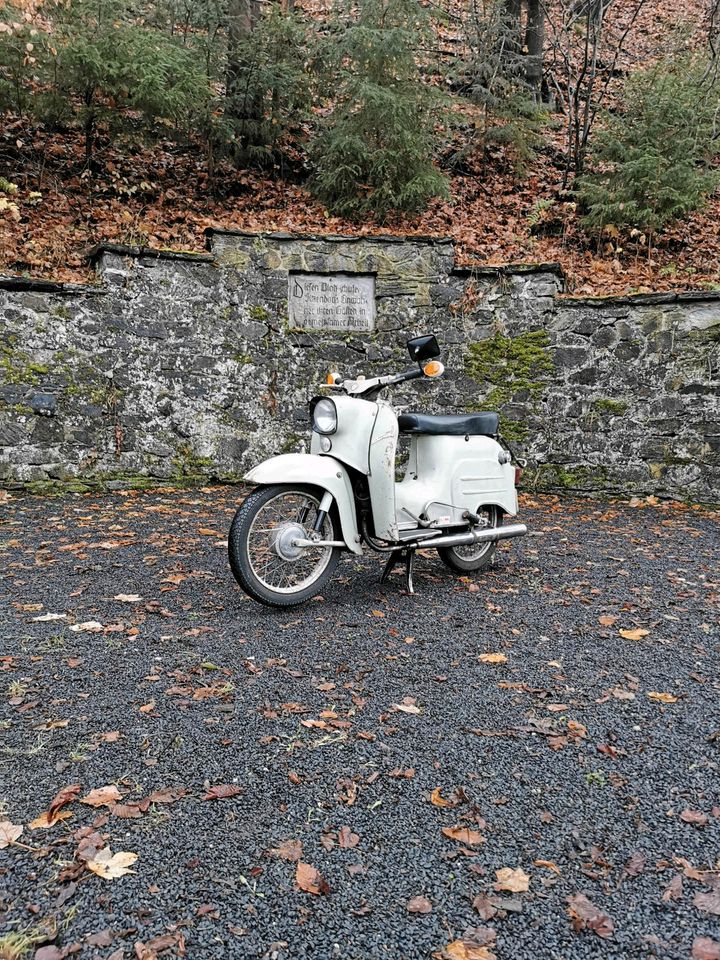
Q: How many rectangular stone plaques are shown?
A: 1